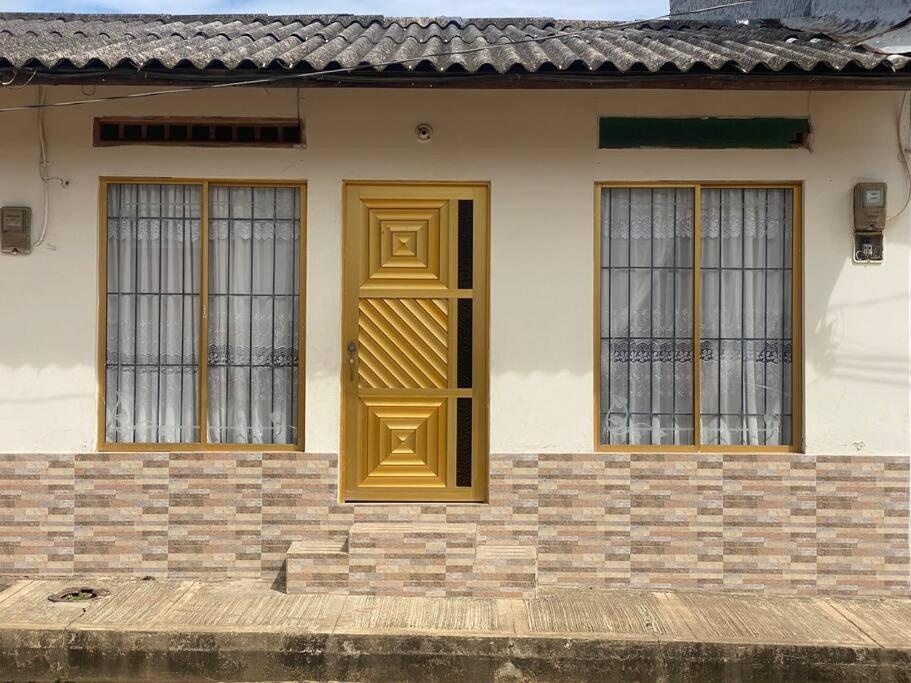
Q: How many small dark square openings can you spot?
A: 9